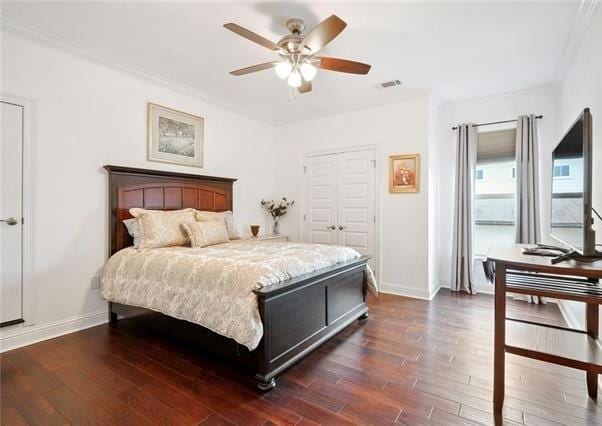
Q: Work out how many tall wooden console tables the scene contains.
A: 1